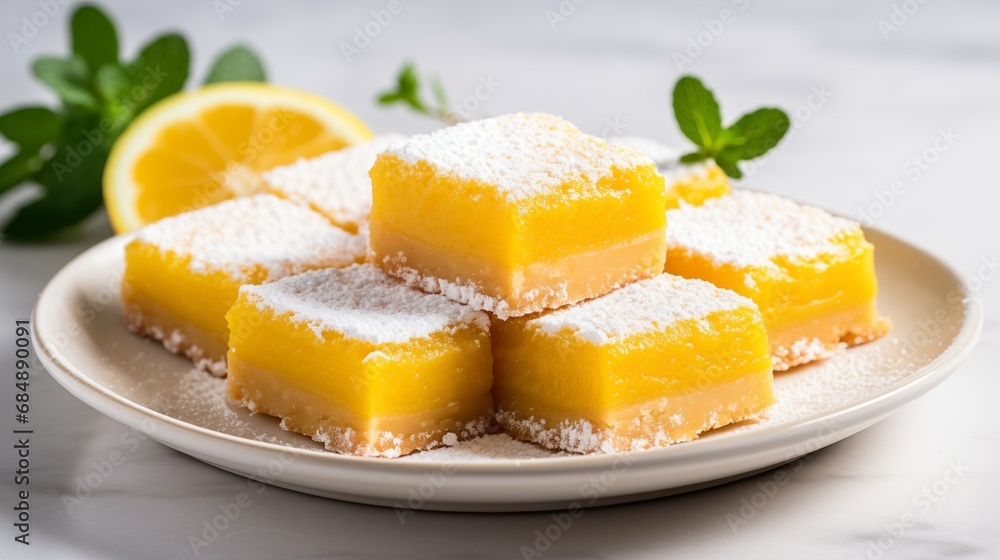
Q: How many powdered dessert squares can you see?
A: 7